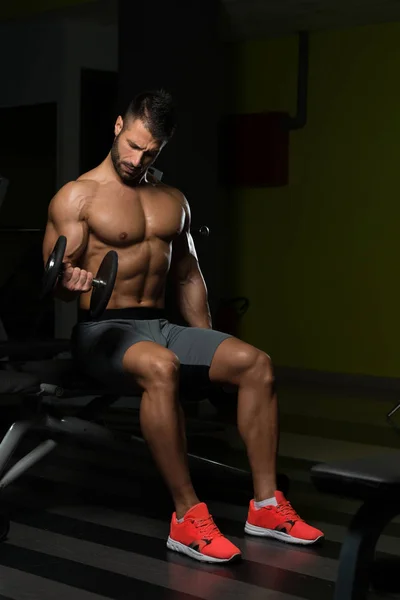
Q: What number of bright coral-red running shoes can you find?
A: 2